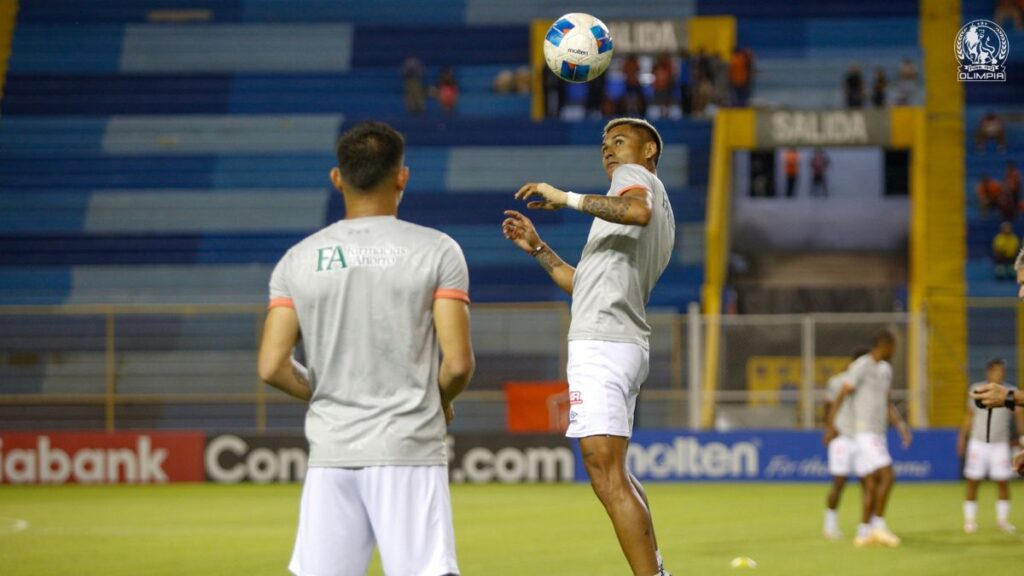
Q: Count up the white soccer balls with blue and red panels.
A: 1